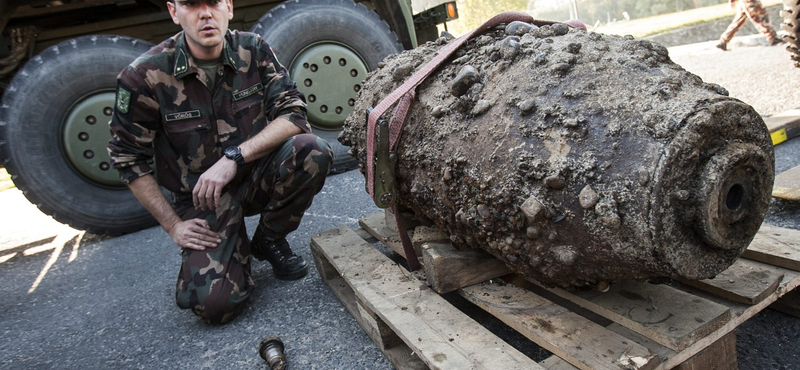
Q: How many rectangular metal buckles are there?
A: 1